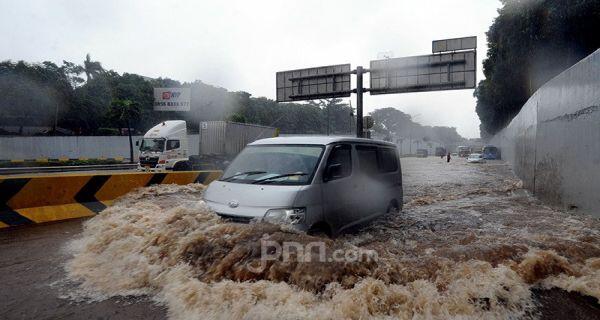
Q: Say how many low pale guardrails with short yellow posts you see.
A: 1